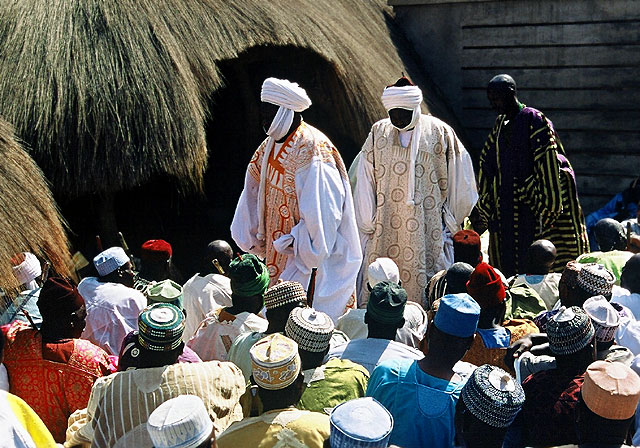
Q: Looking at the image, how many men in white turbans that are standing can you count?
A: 2